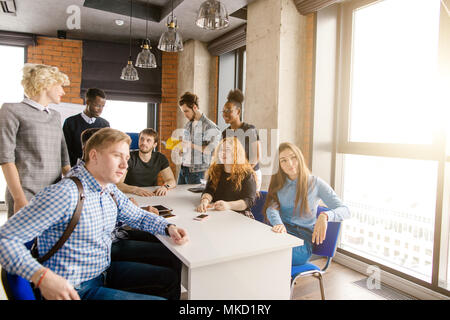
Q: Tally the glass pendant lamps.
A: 4